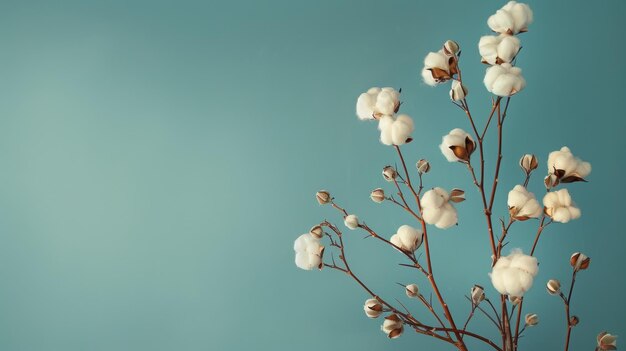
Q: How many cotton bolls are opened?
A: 14